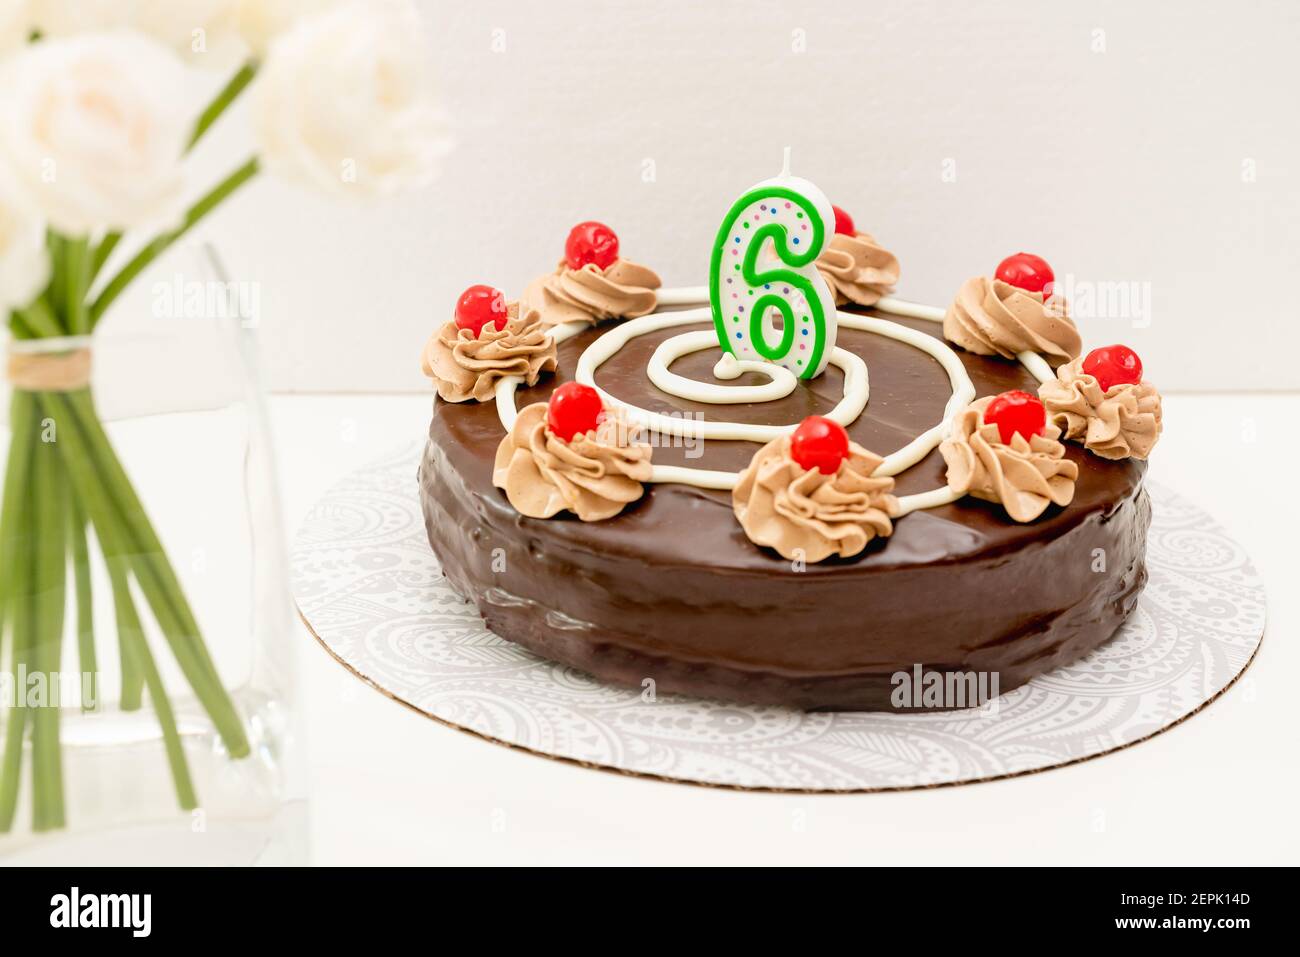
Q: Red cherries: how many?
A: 8